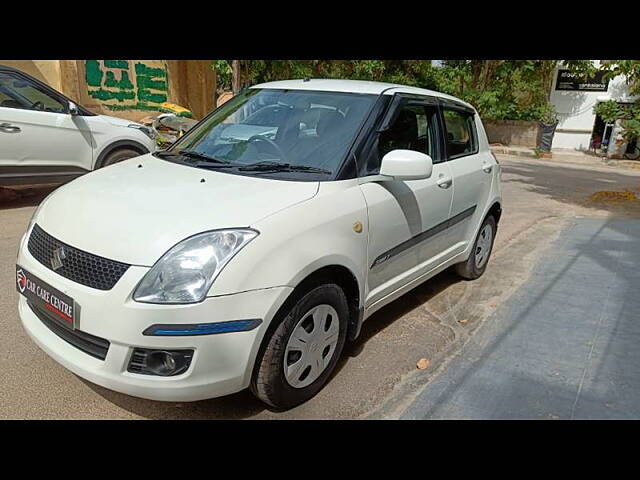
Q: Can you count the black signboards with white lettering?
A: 1